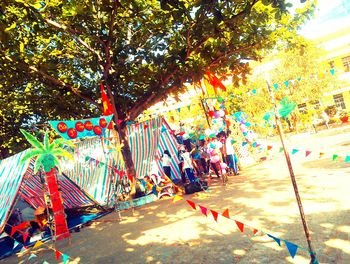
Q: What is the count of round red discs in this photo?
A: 6